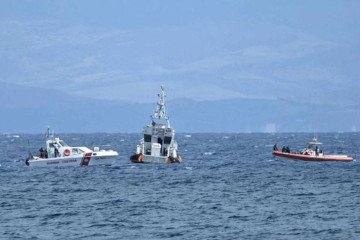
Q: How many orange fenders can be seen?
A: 2